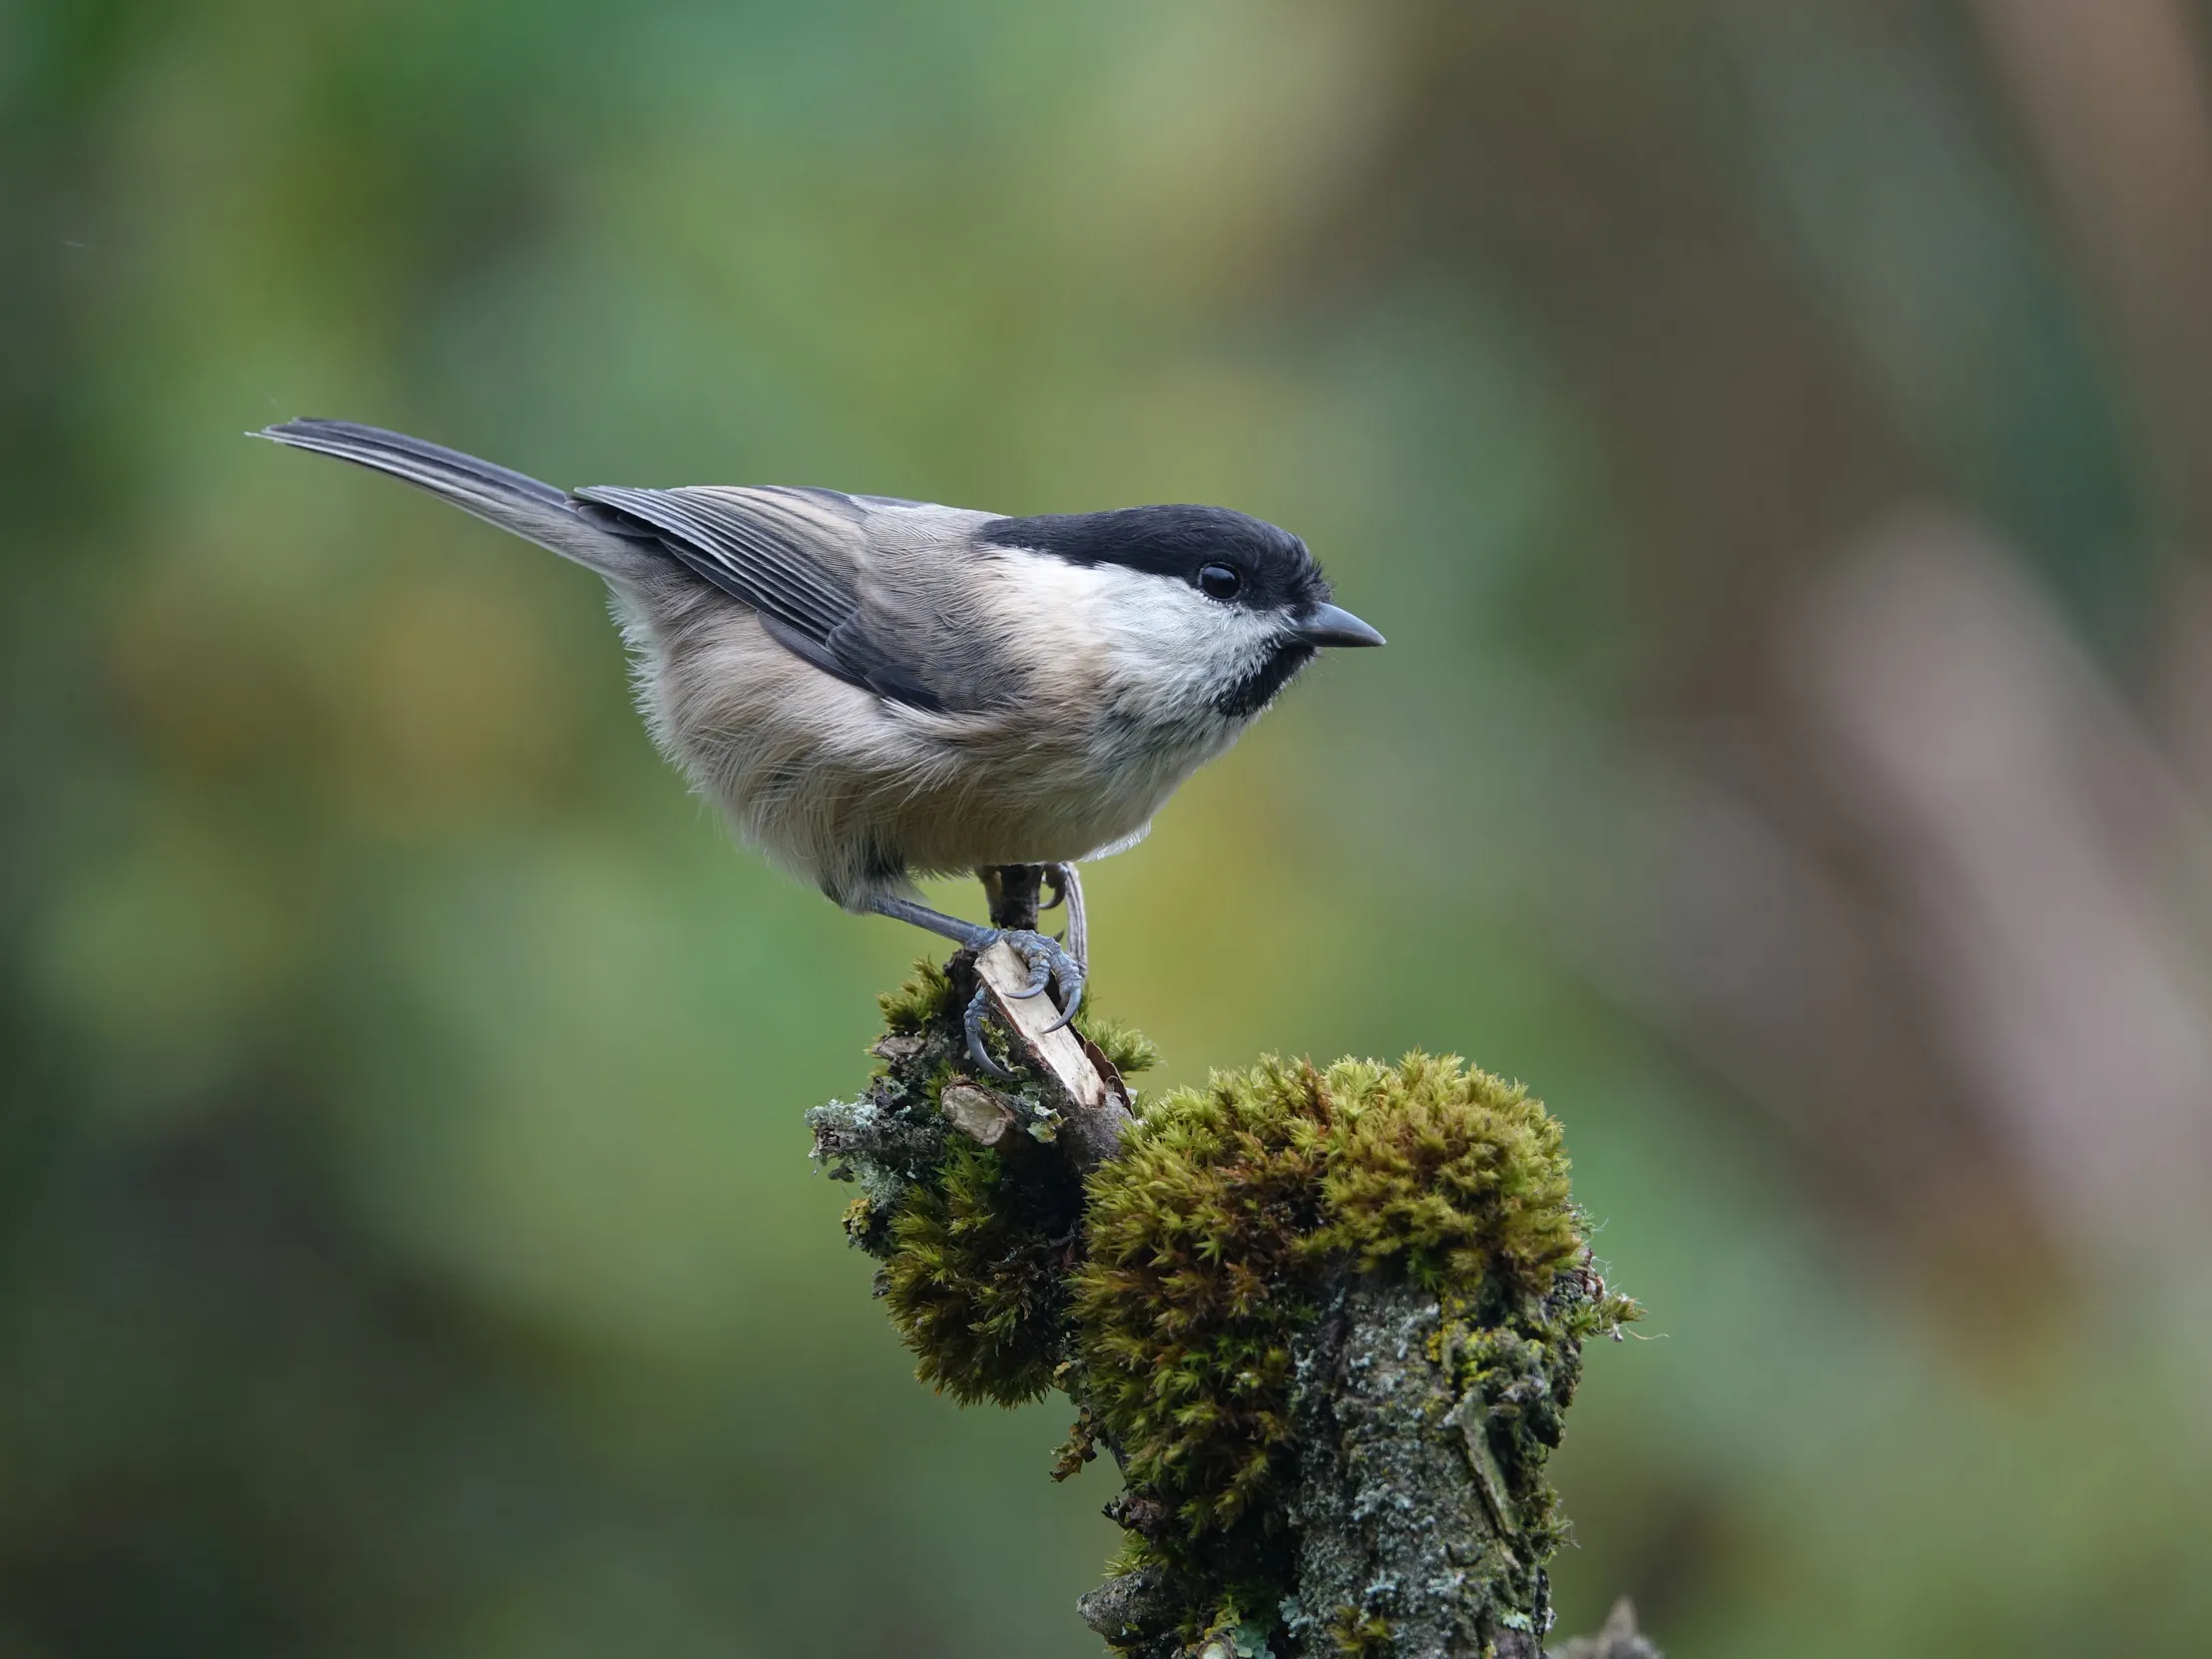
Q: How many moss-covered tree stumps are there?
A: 1